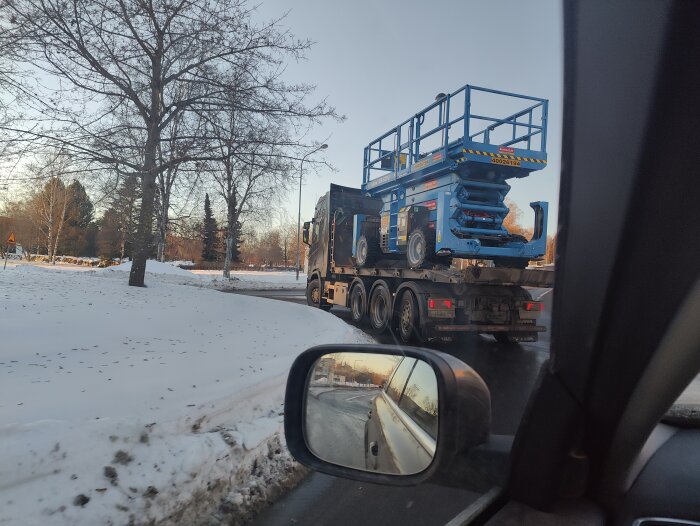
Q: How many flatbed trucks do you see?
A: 1